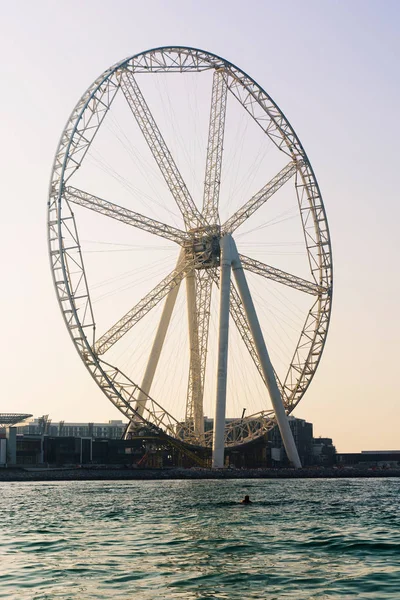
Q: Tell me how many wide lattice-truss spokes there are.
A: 8